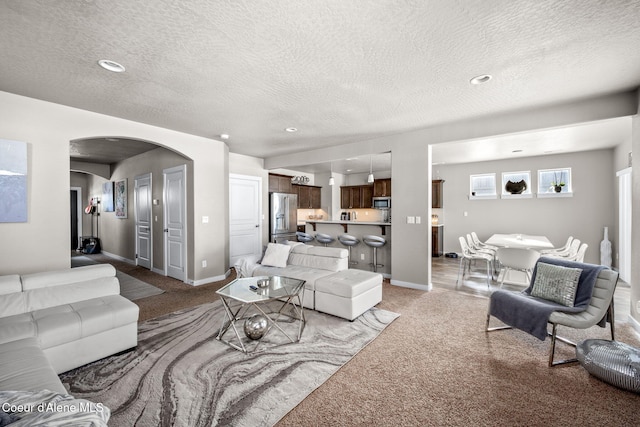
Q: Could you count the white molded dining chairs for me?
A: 7